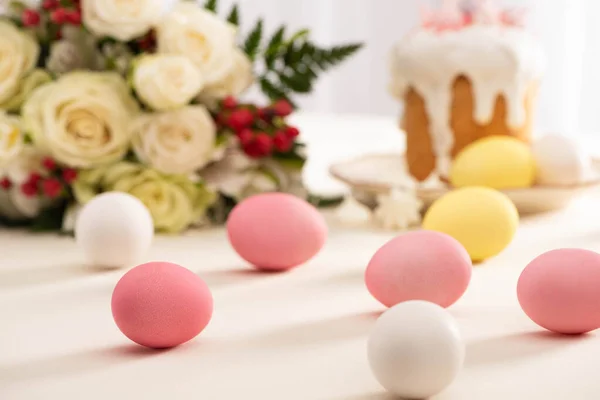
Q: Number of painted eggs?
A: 6